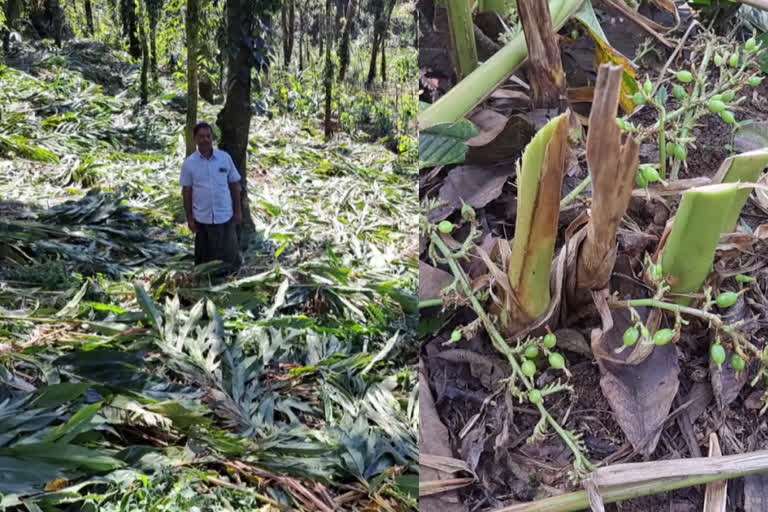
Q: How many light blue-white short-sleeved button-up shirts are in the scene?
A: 1